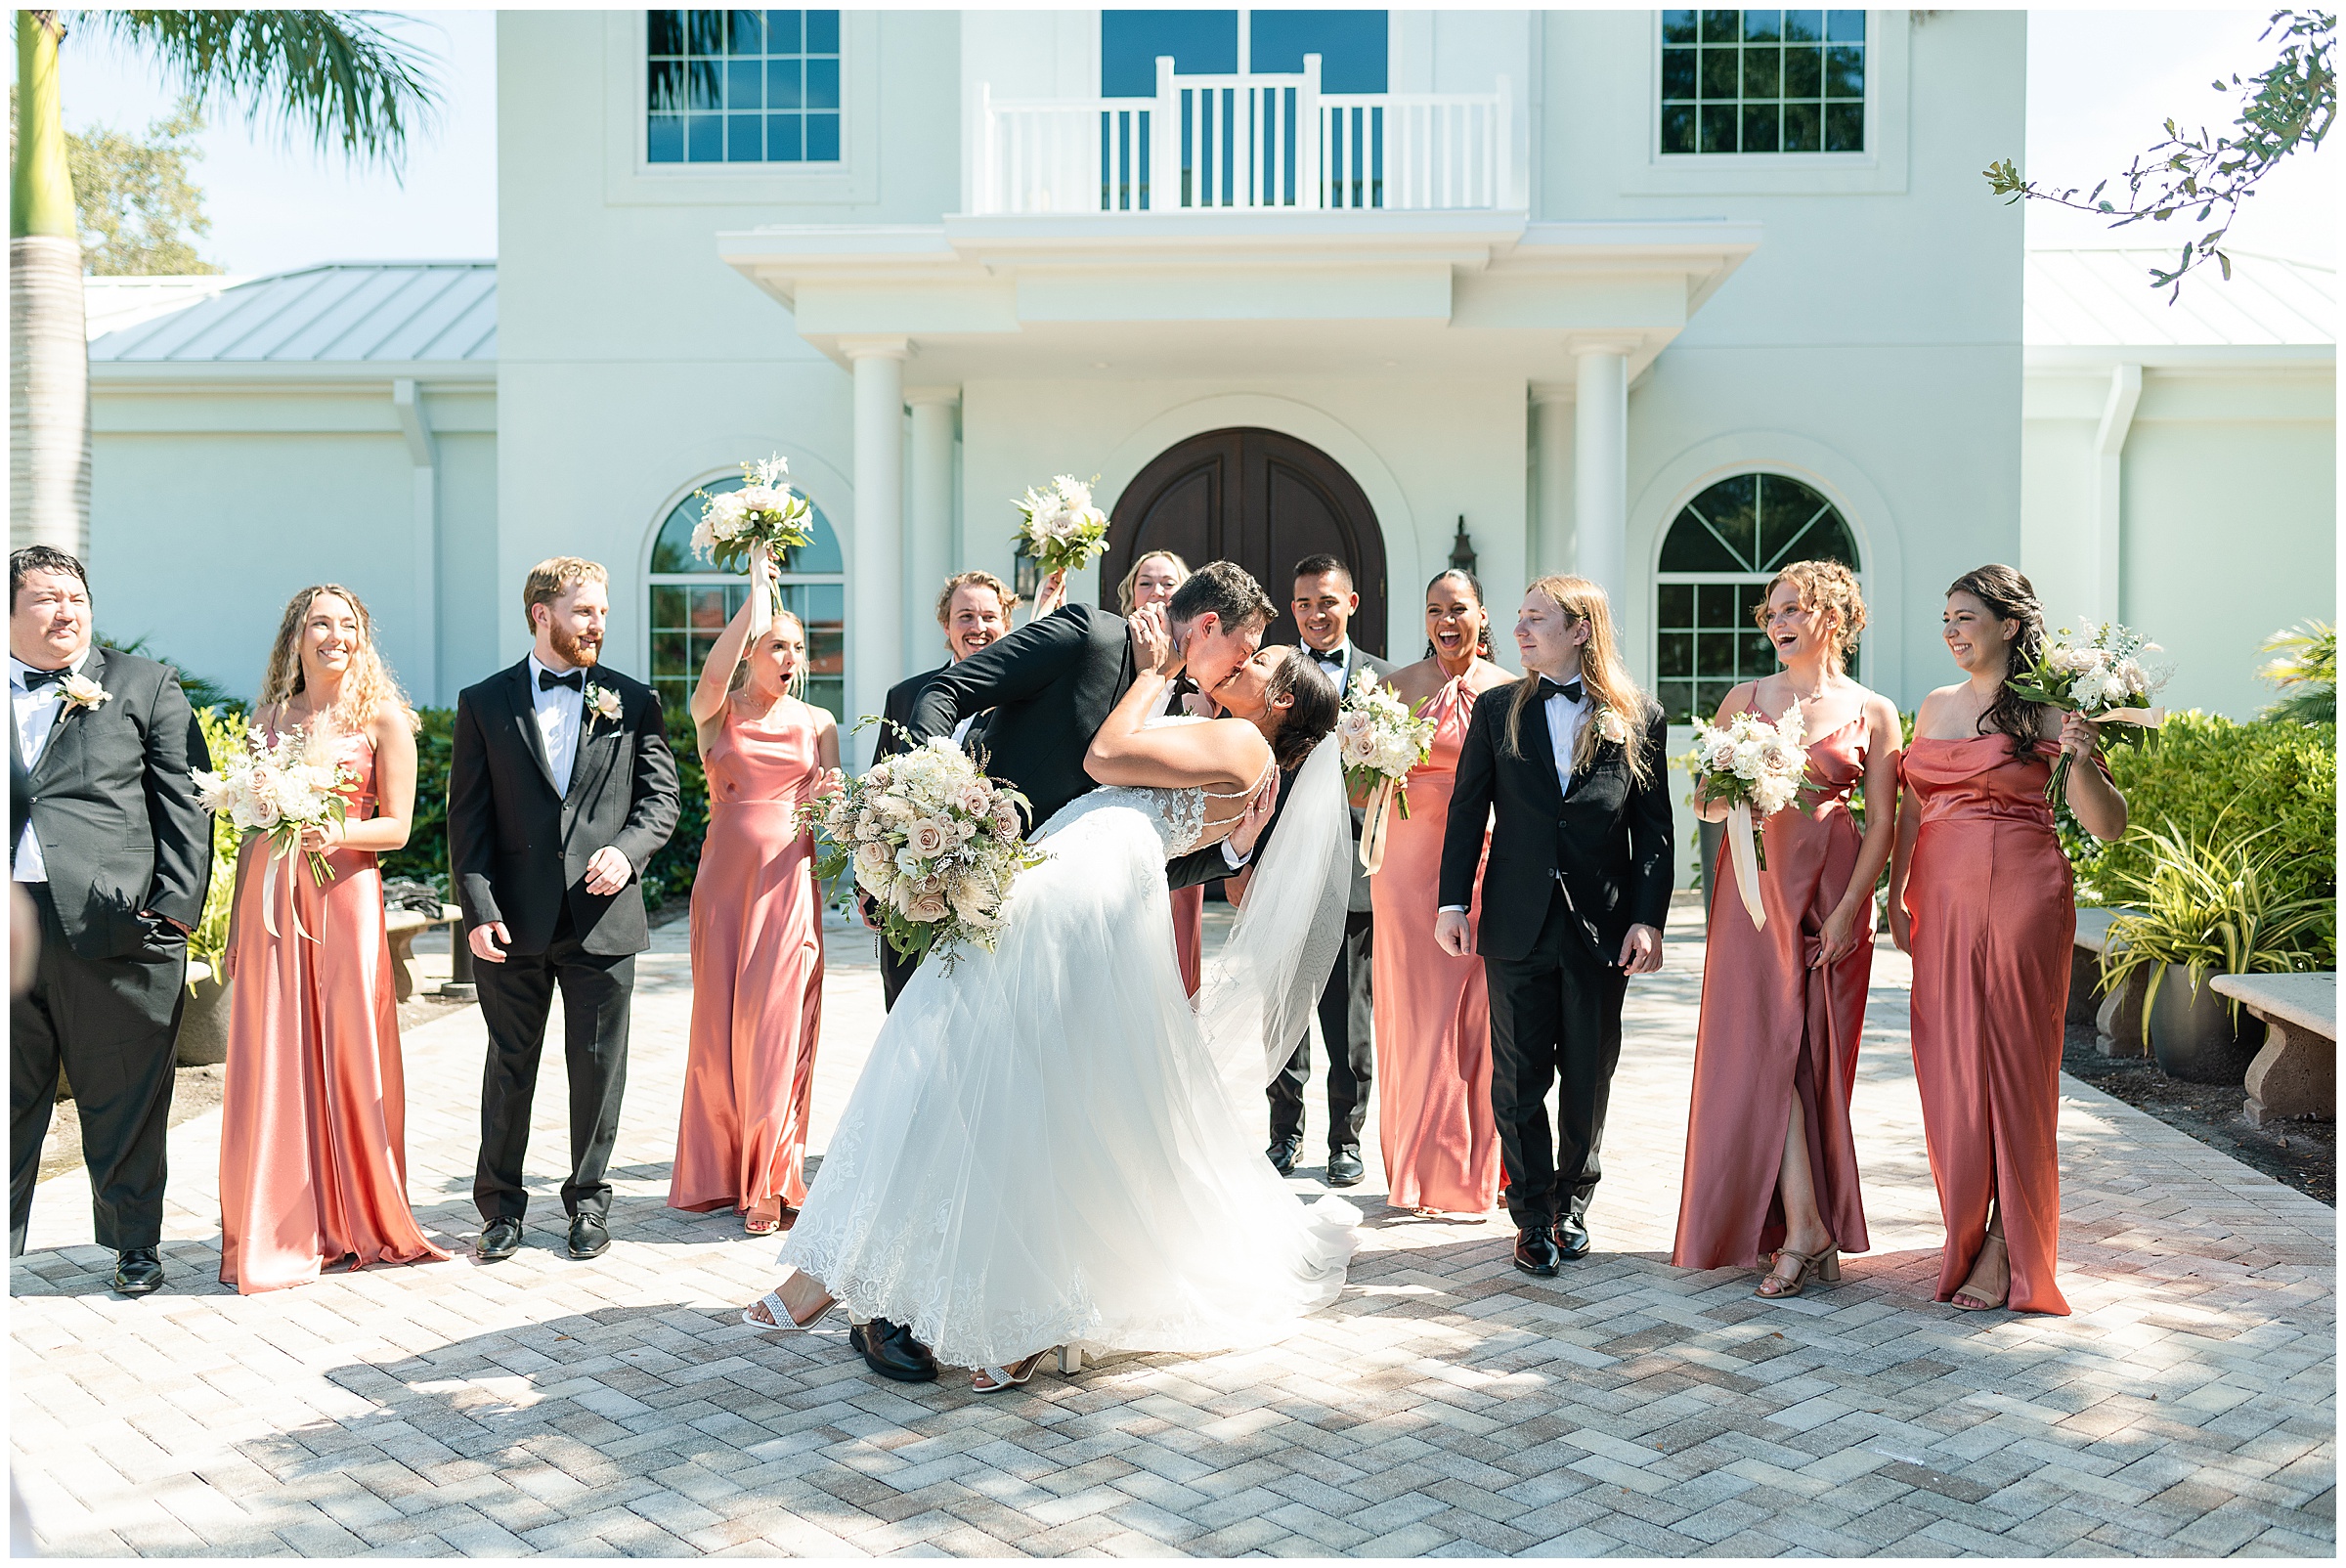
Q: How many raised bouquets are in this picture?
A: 2